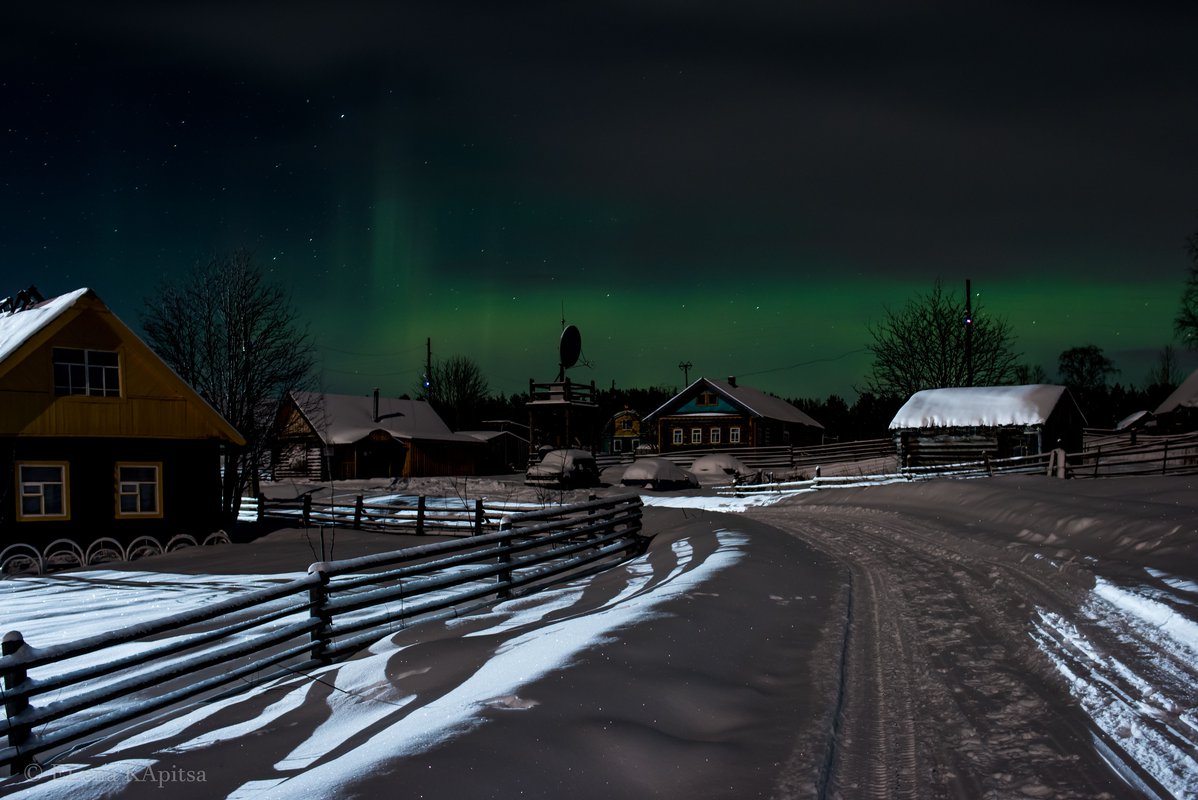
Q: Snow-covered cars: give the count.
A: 3